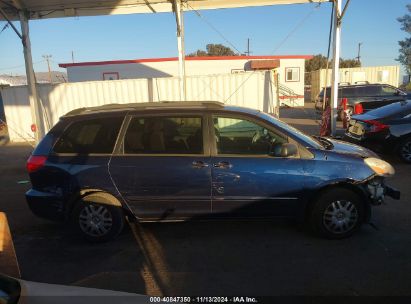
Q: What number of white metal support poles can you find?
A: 3